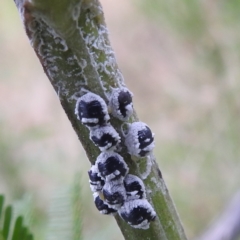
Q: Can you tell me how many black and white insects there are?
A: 10